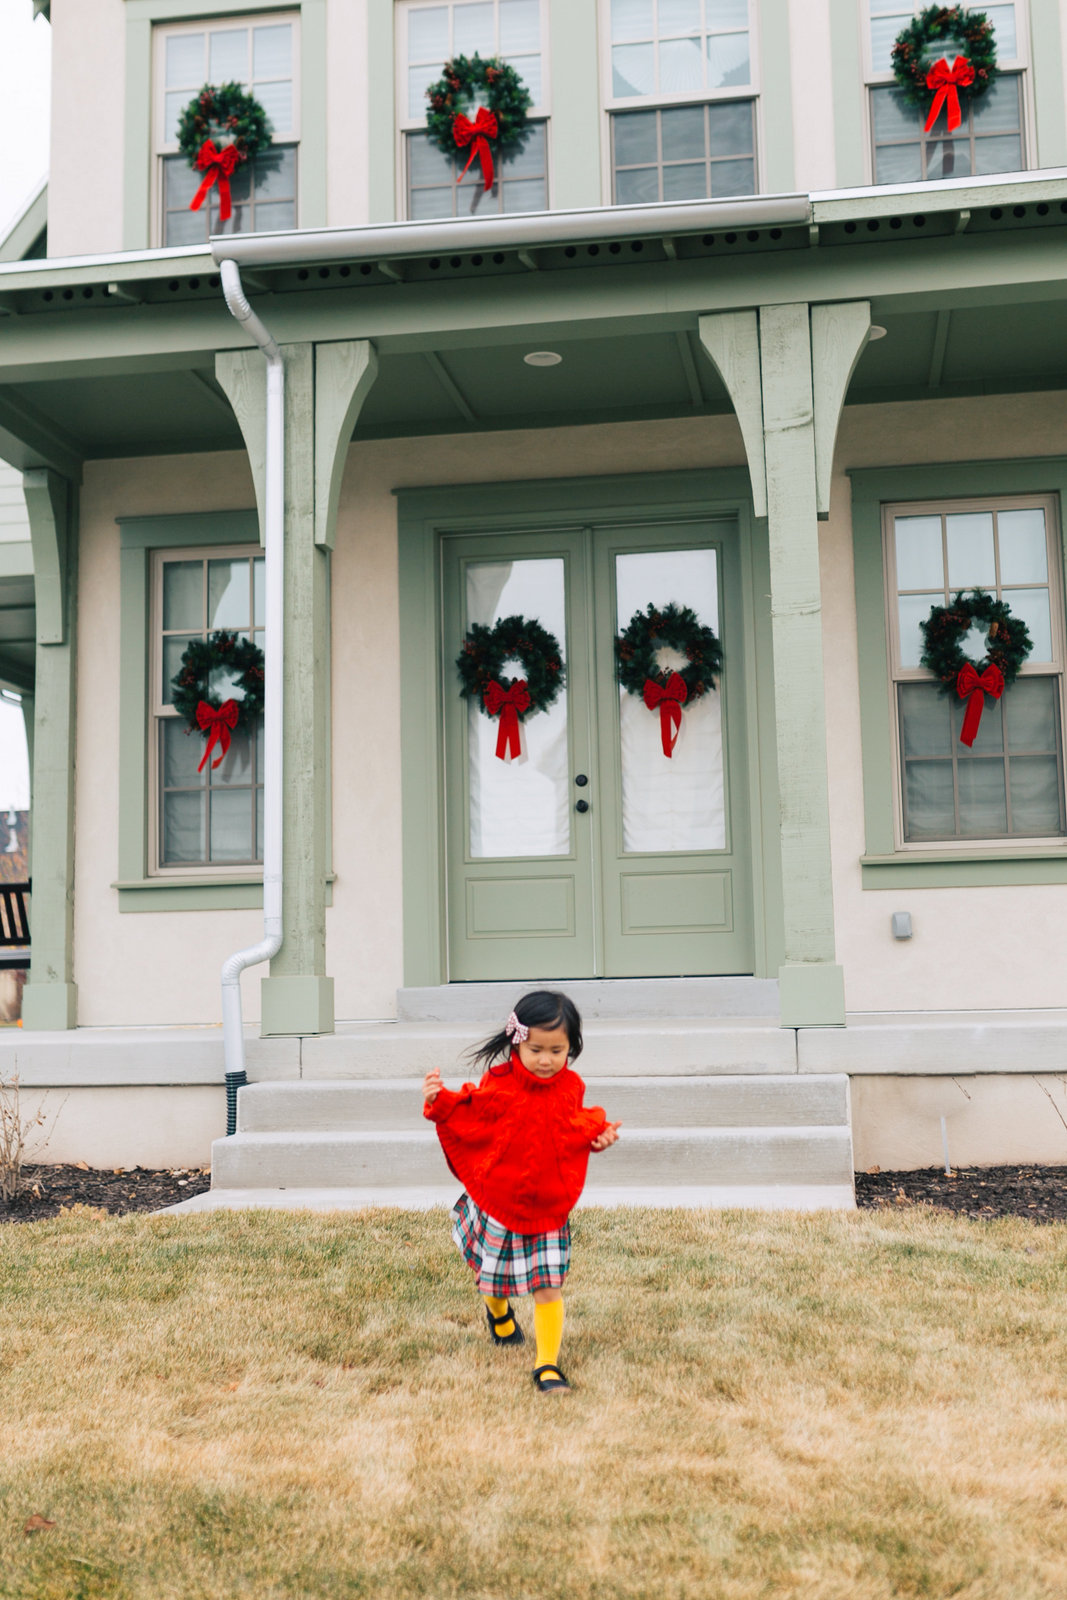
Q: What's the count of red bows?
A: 7